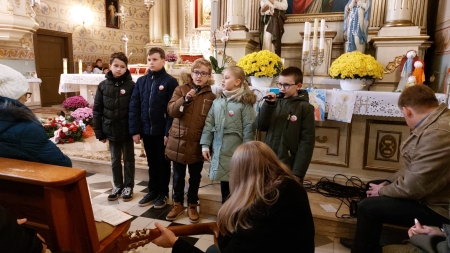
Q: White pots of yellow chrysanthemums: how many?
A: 2